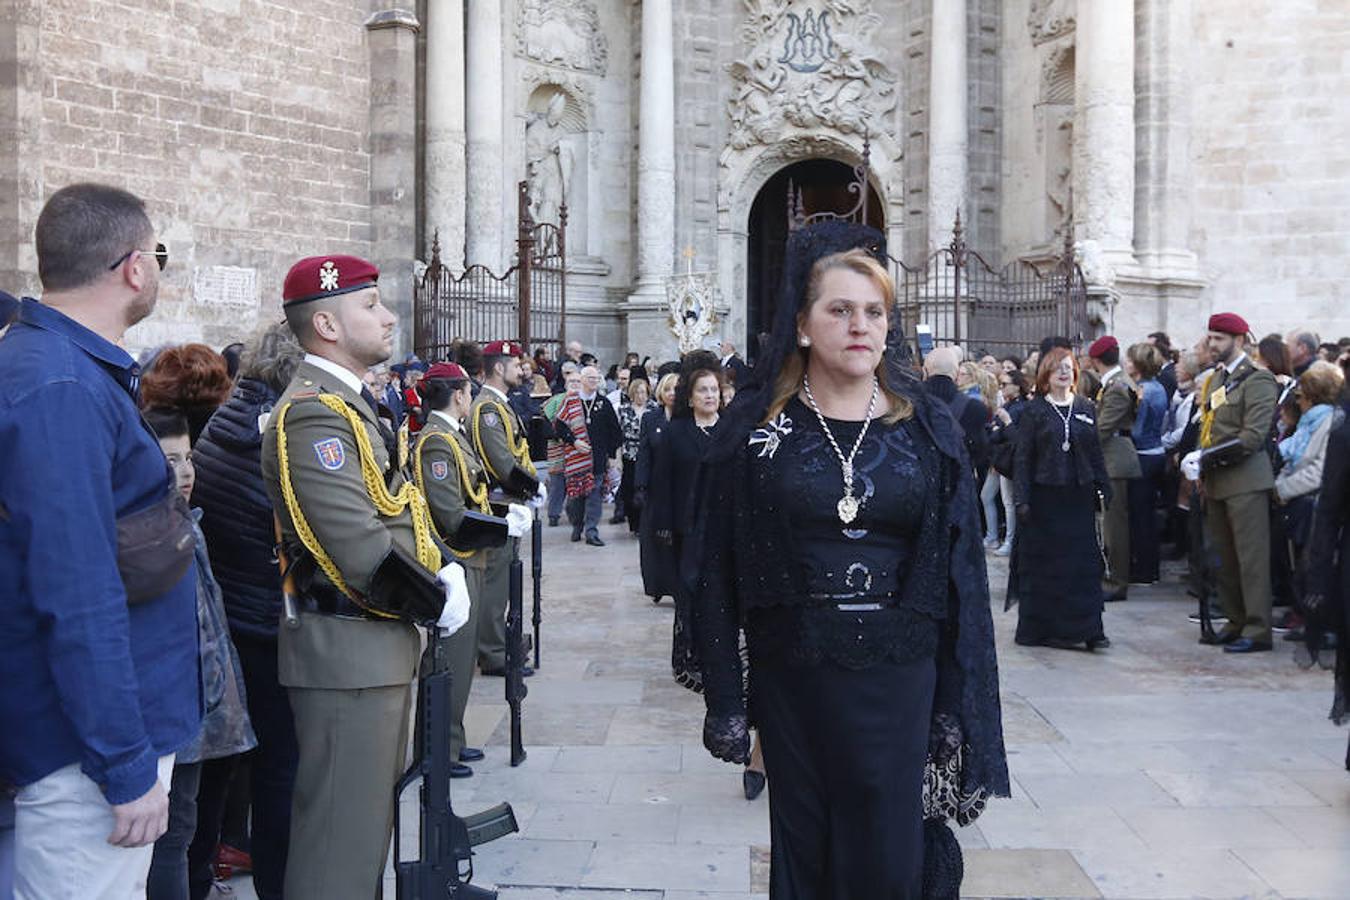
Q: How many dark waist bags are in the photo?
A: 1